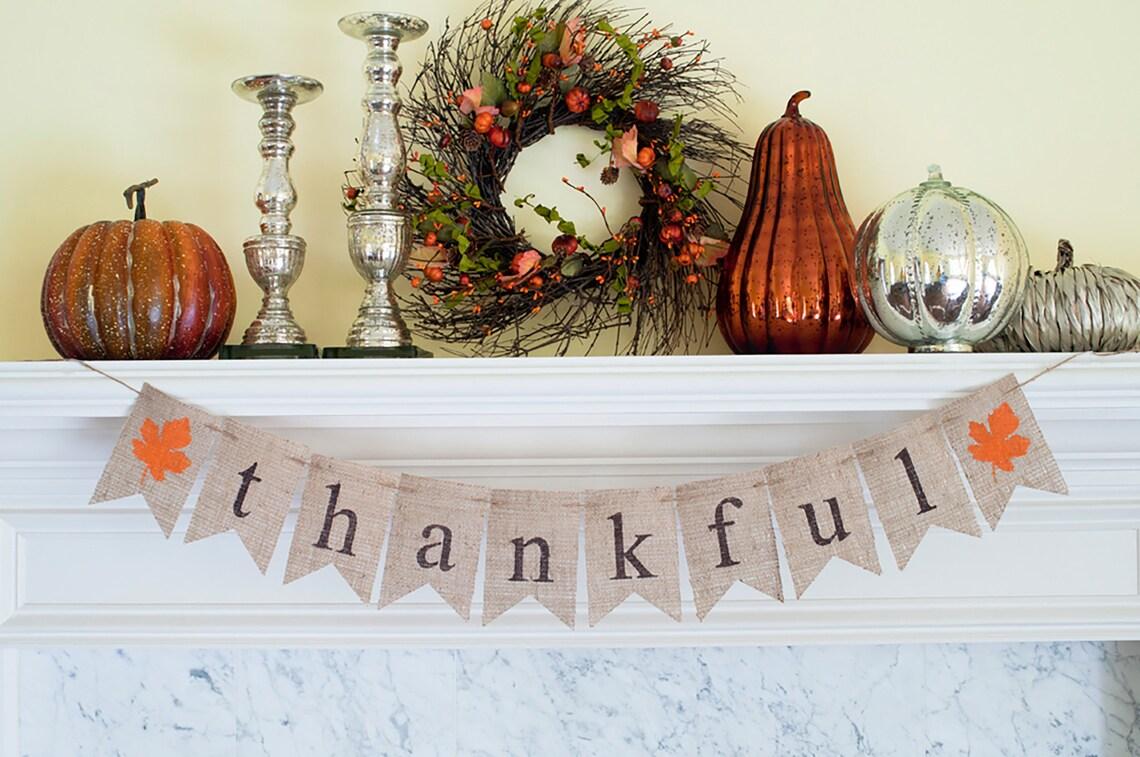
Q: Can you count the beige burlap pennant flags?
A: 10